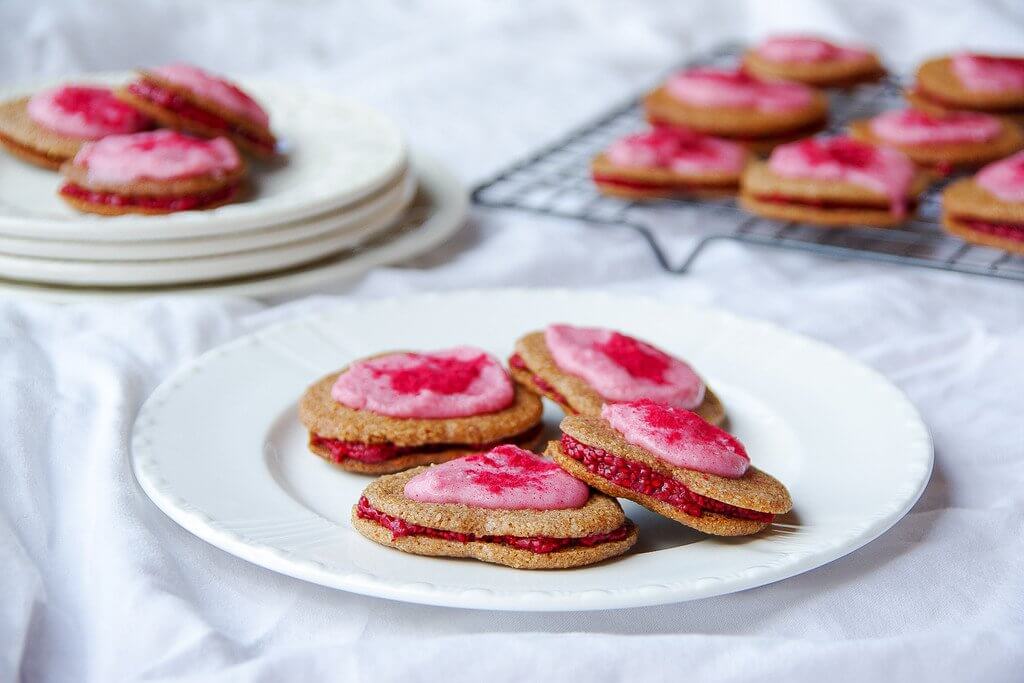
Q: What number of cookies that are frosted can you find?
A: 14